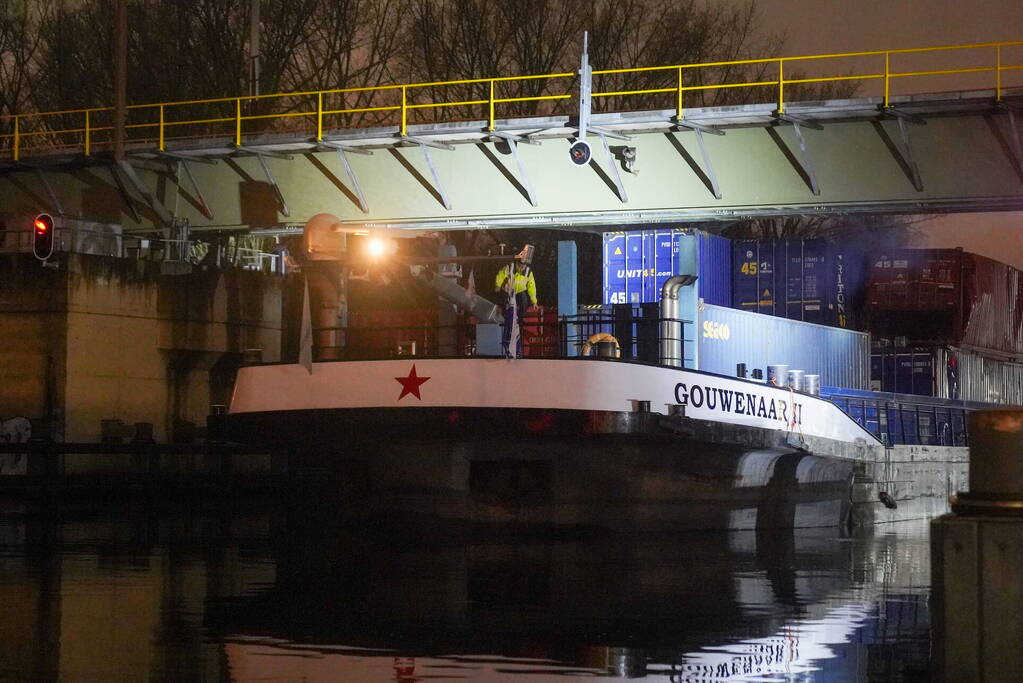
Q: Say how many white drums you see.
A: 3